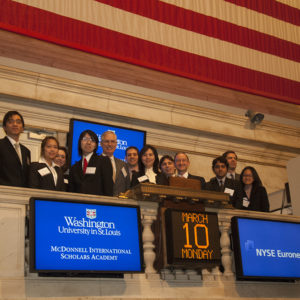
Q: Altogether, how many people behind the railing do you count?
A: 12